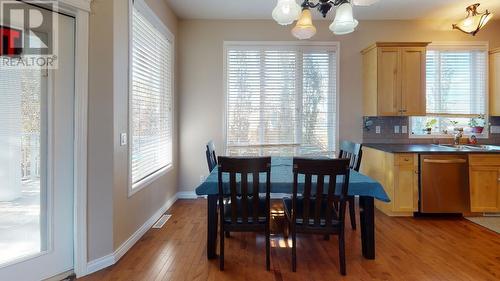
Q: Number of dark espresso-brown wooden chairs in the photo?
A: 4